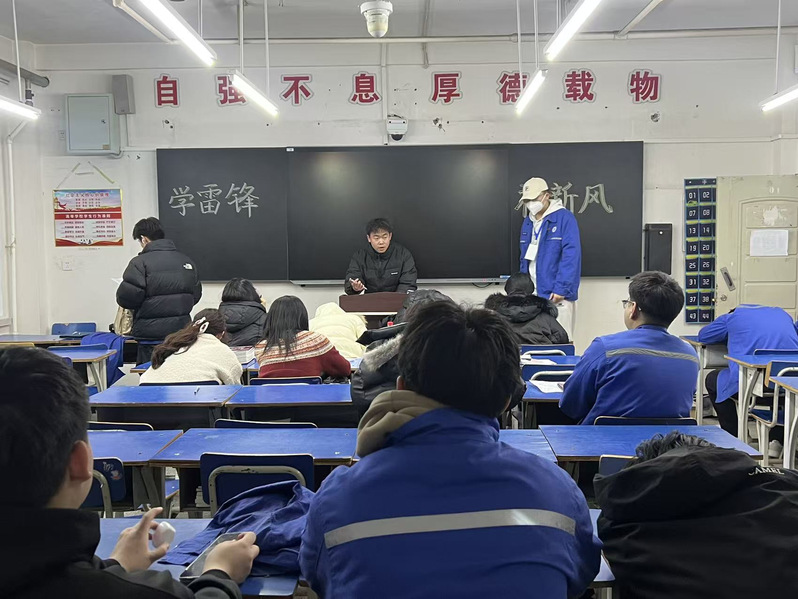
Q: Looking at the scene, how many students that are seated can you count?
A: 12